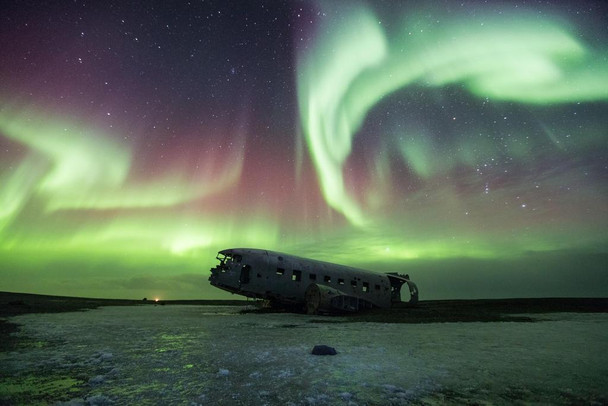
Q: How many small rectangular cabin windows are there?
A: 8